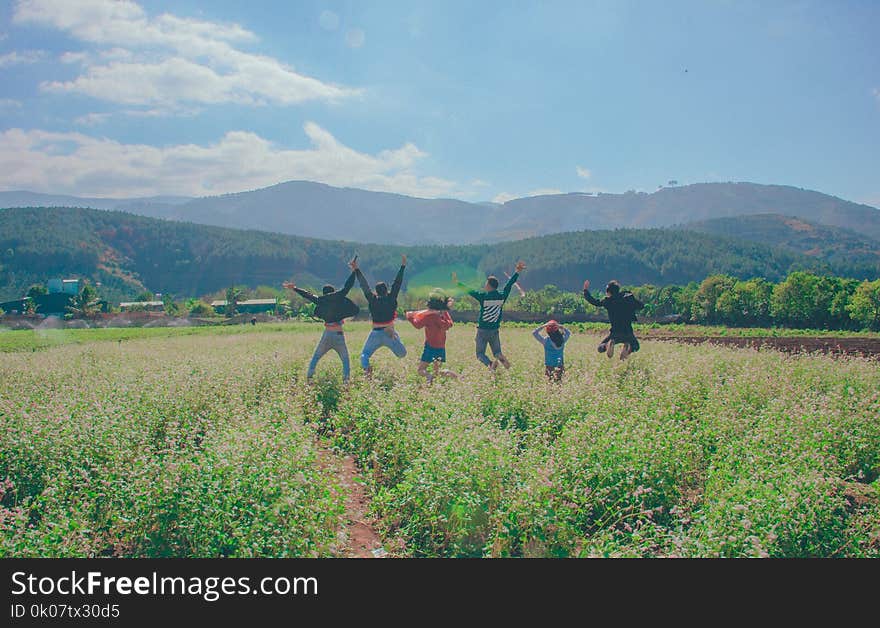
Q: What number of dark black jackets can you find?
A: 3